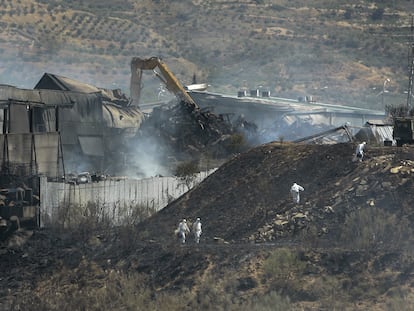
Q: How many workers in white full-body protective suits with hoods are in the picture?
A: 4